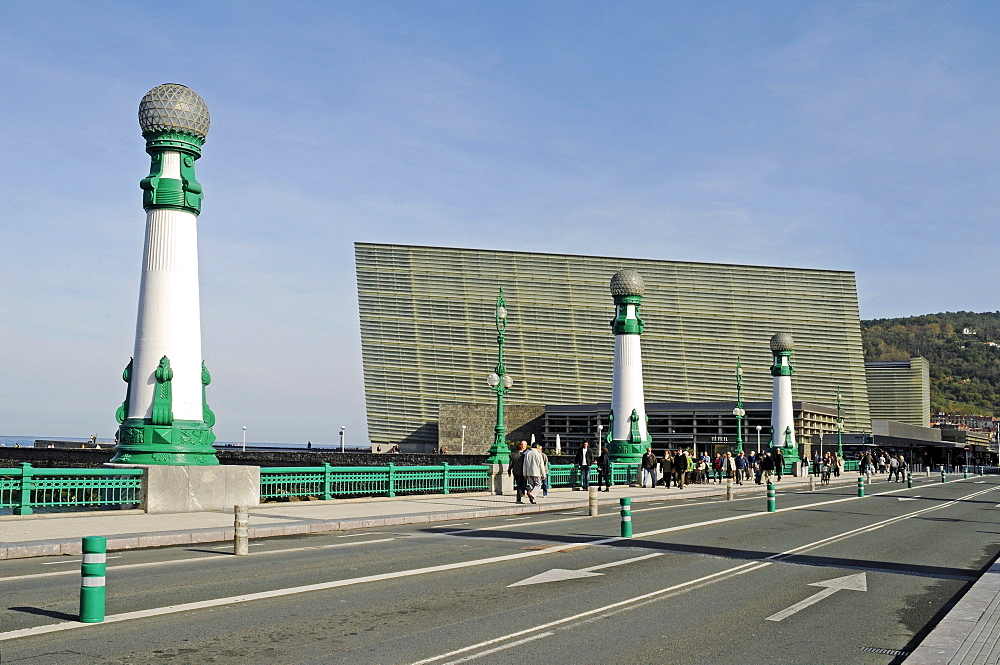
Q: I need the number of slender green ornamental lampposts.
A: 3